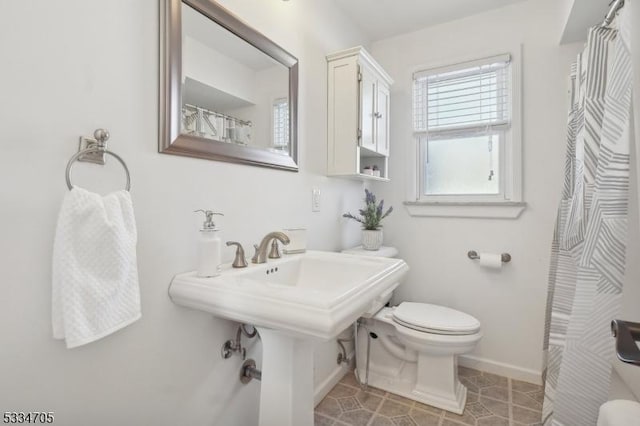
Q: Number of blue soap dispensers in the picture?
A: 0